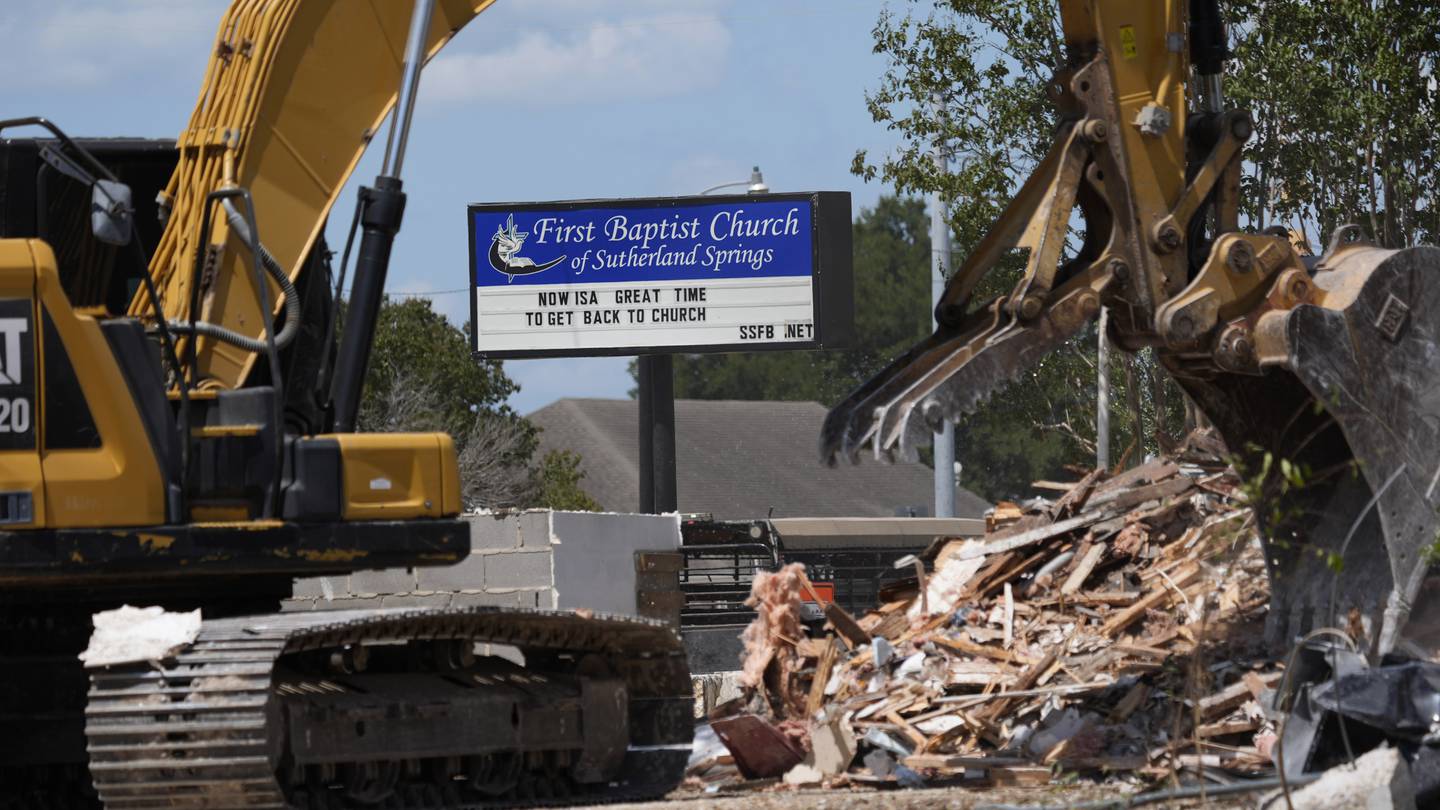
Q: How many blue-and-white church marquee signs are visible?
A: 1